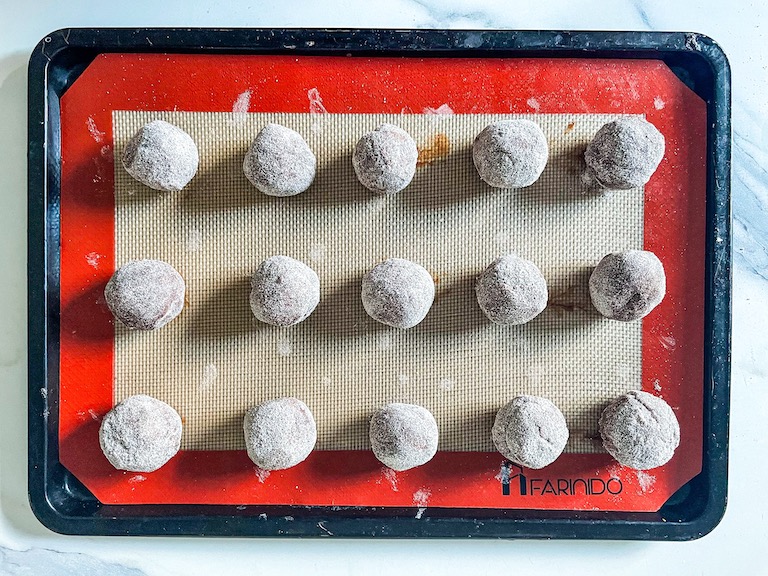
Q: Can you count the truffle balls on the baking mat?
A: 15